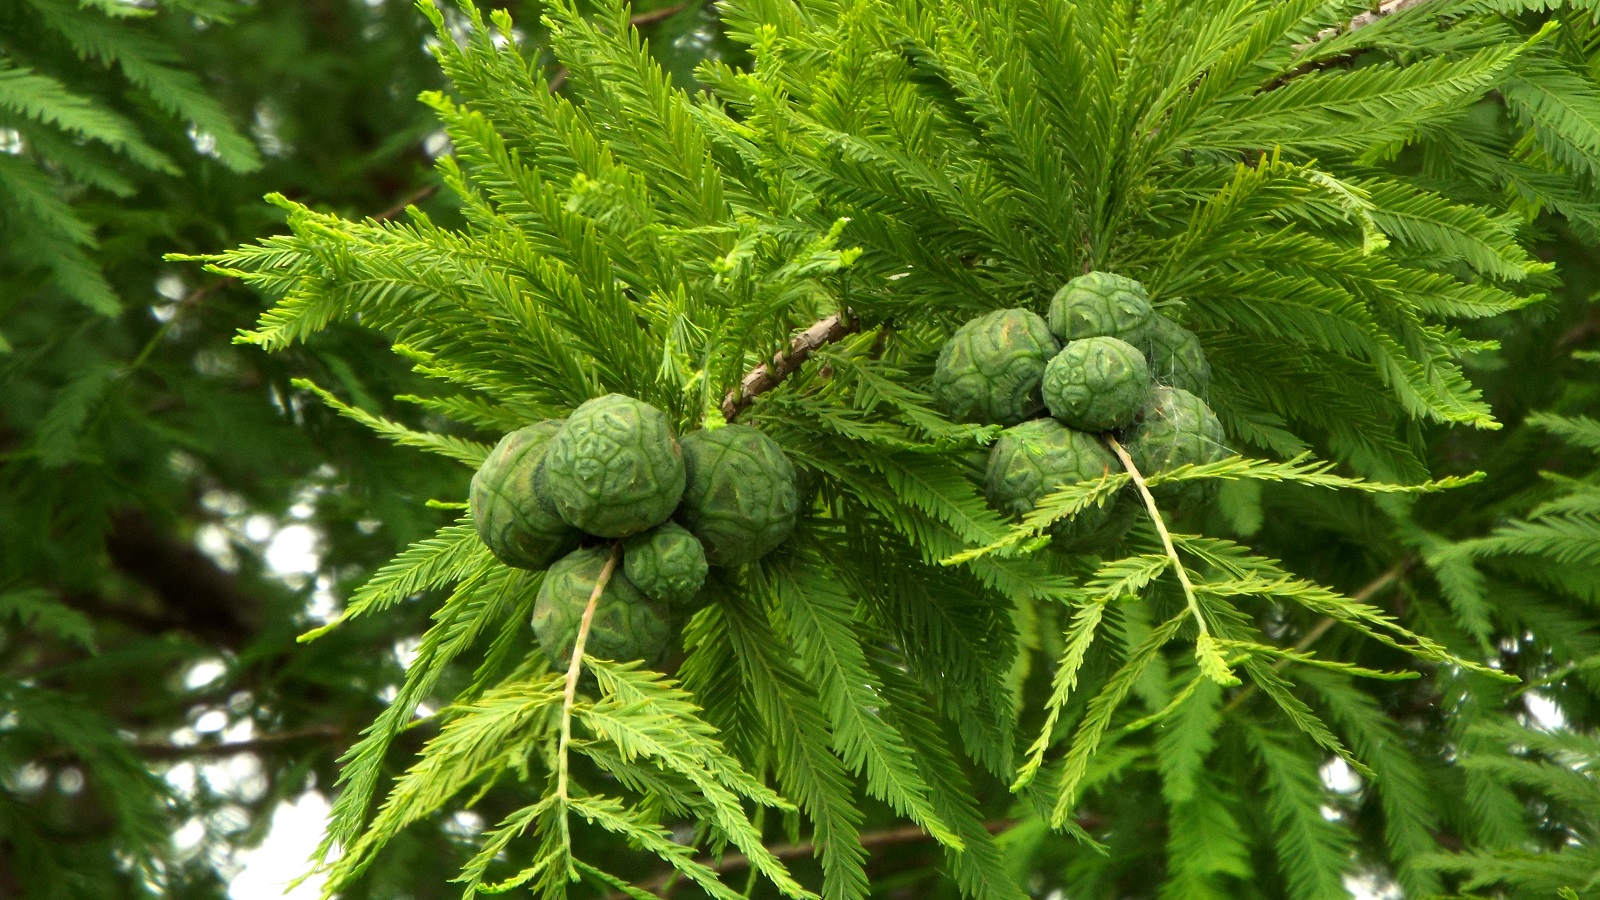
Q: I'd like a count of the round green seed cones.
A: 11